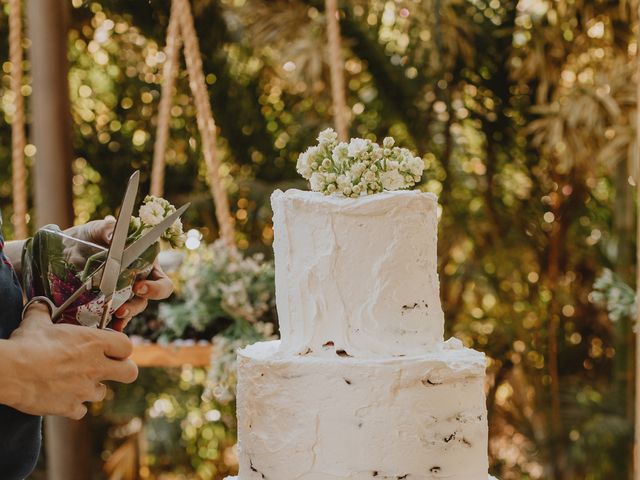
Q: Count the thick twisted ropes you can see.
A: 4